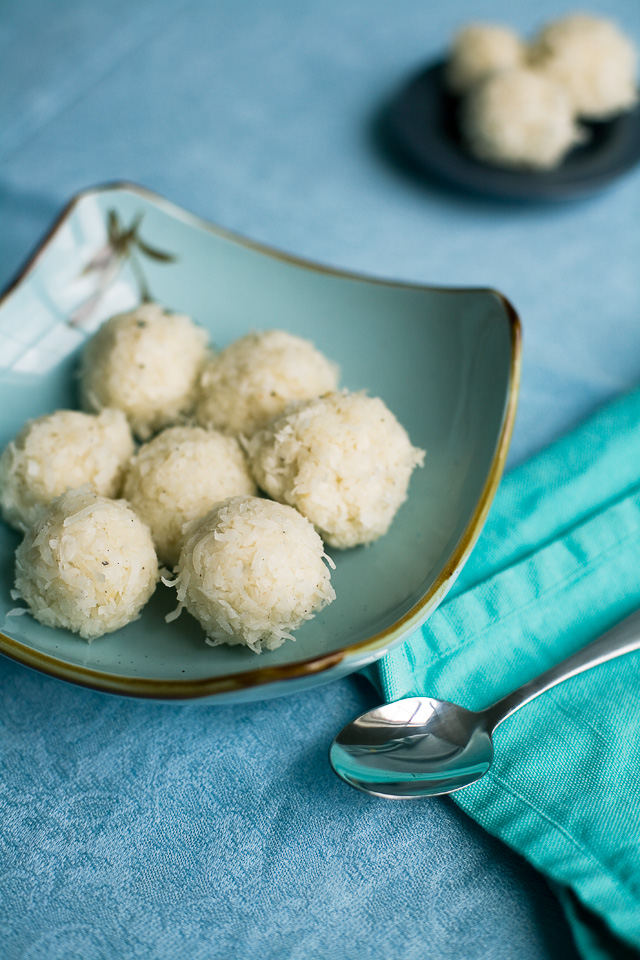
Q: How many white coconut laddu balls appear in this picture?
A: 10